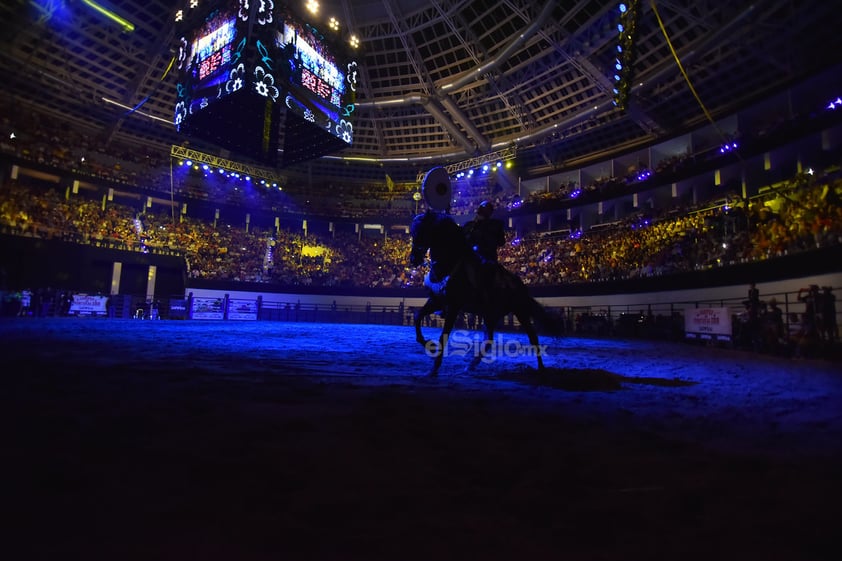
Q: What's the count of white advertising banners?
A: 4